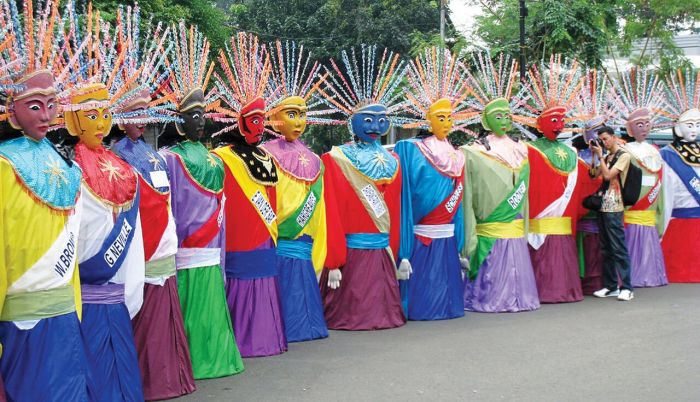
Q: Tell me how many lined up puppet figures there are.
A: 13